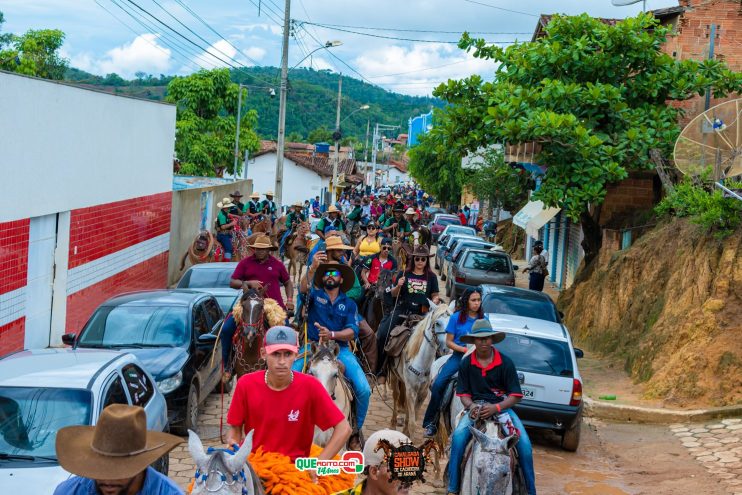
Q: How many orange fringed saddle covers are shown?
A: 1